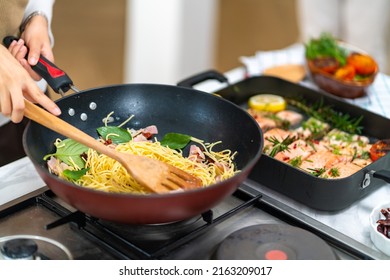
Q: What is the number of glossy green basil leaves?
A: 4